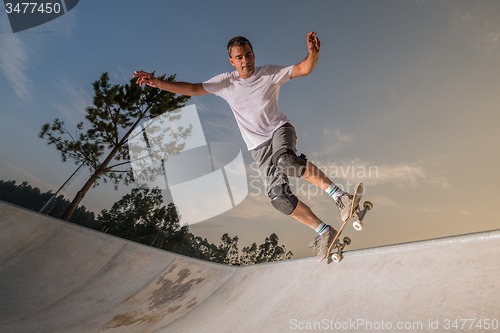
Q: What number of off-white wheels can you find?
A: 4